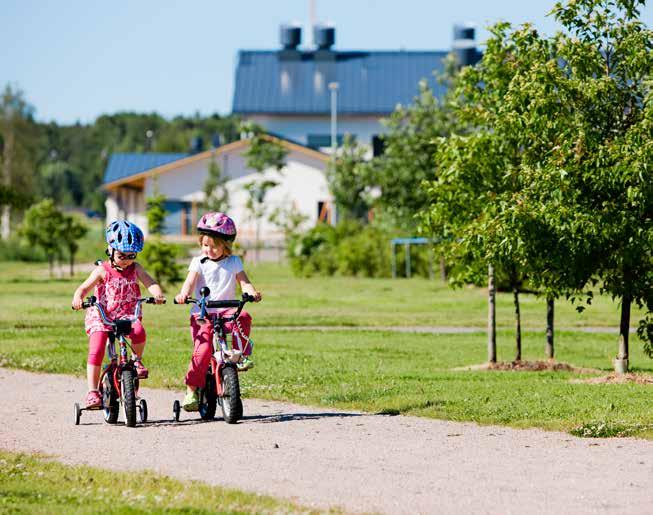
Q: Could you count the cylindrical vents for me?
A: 3